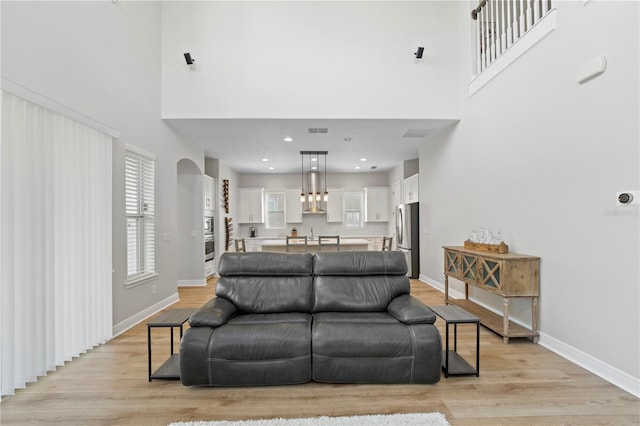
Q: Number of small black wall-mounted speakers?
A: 2